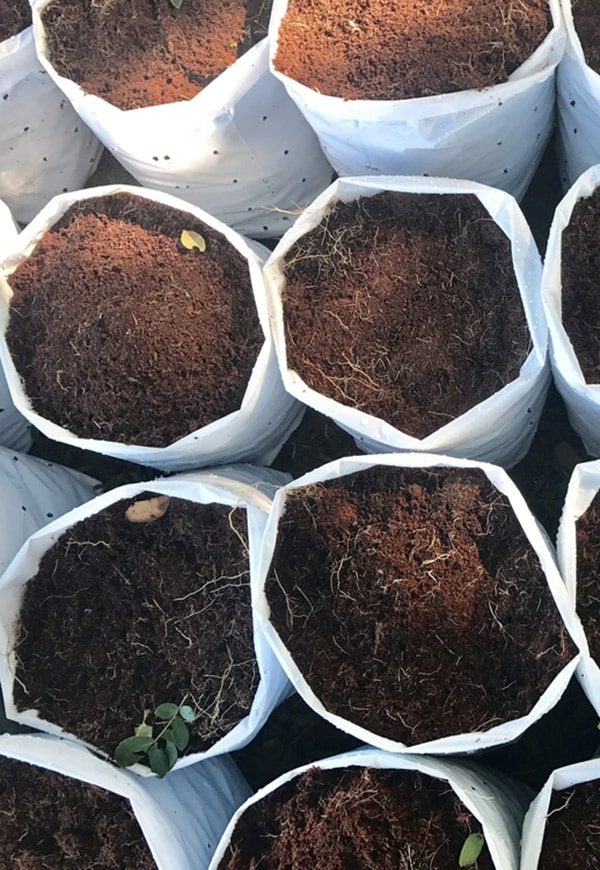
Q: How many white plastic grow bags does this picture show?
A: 15